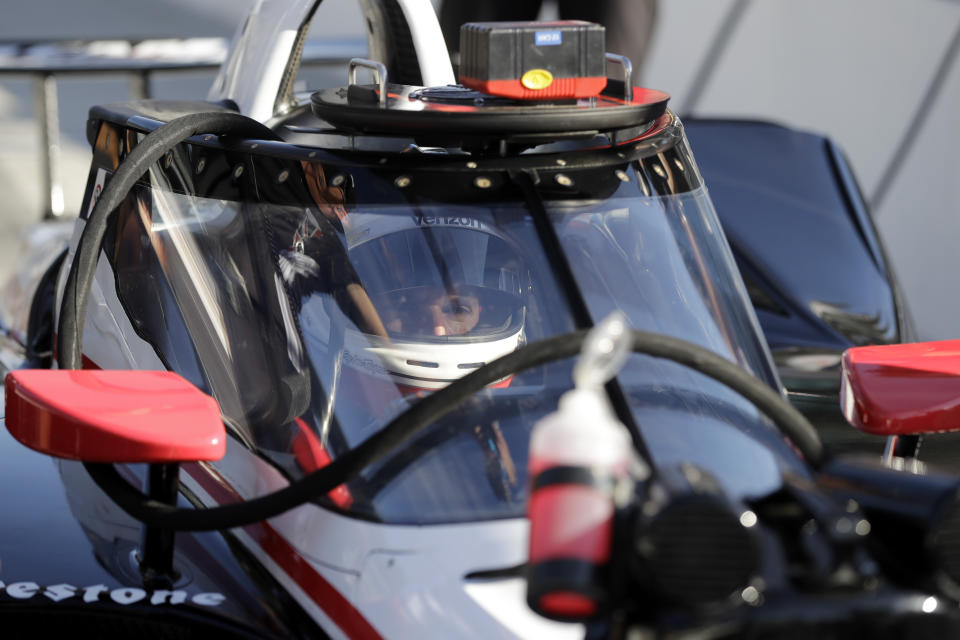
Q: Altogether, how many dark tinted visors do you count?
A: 1